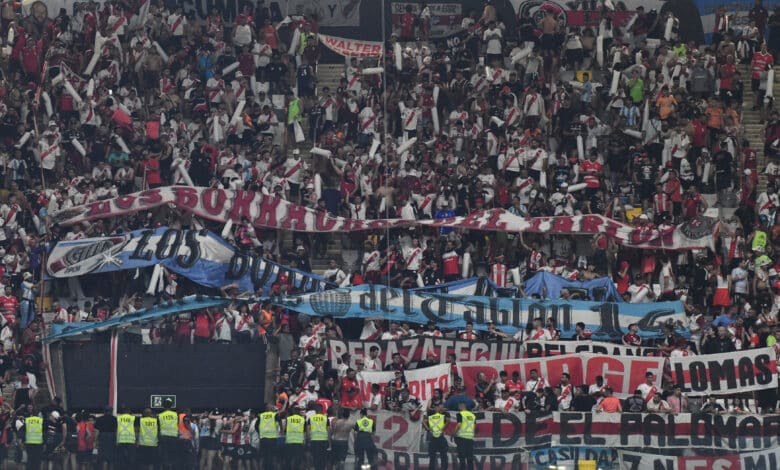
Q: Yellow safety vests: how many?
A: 10